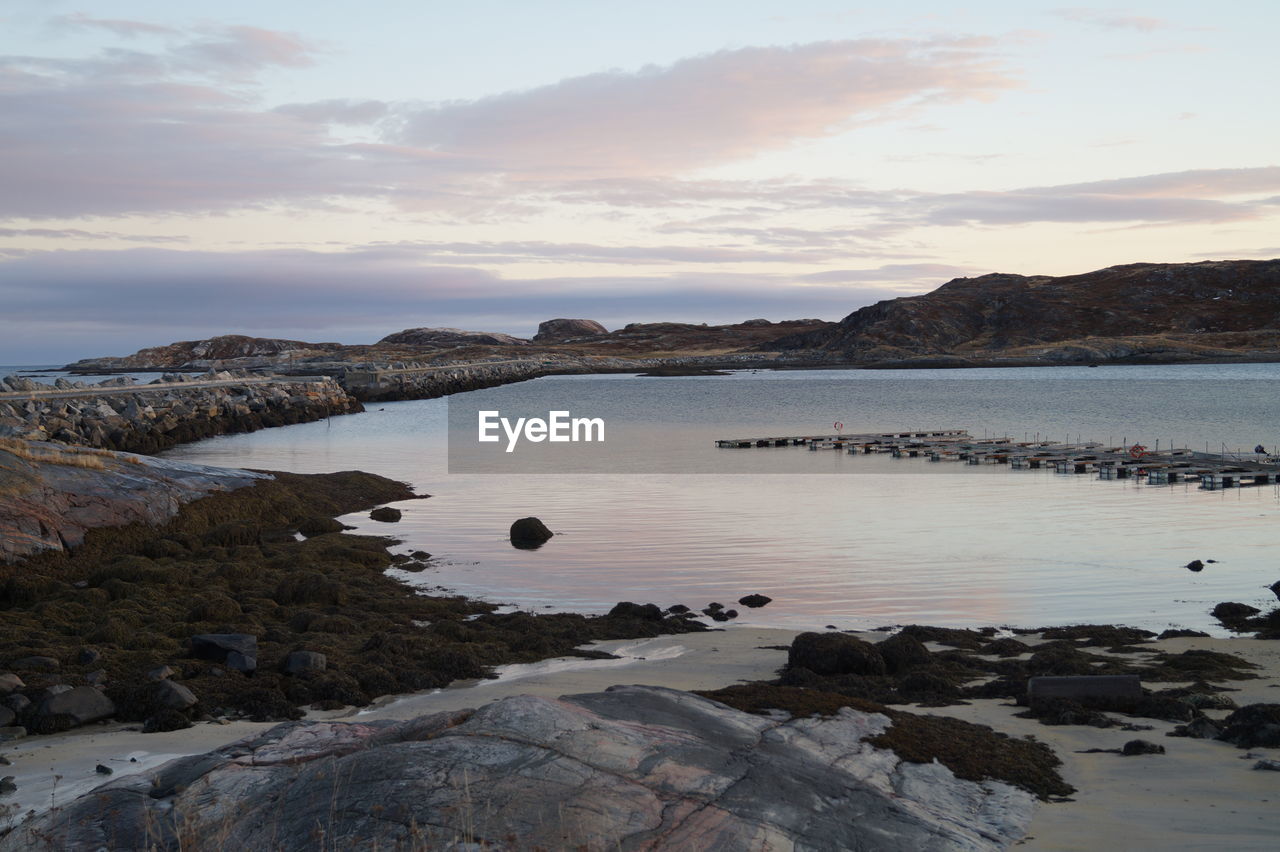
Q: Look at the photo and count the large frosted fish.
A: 0